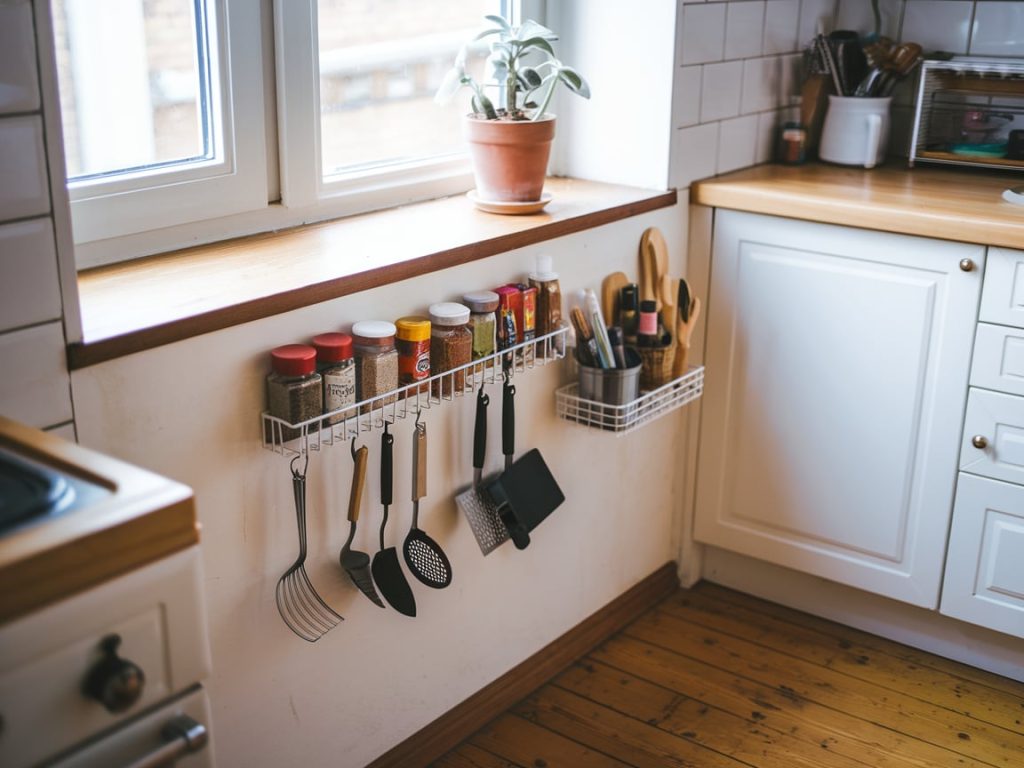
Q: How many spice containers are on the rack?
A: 9